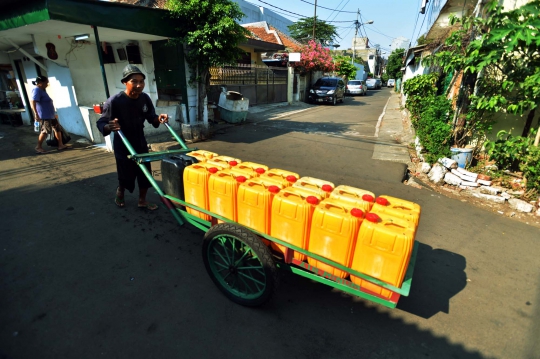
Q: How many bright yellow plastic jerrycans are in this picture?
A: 13